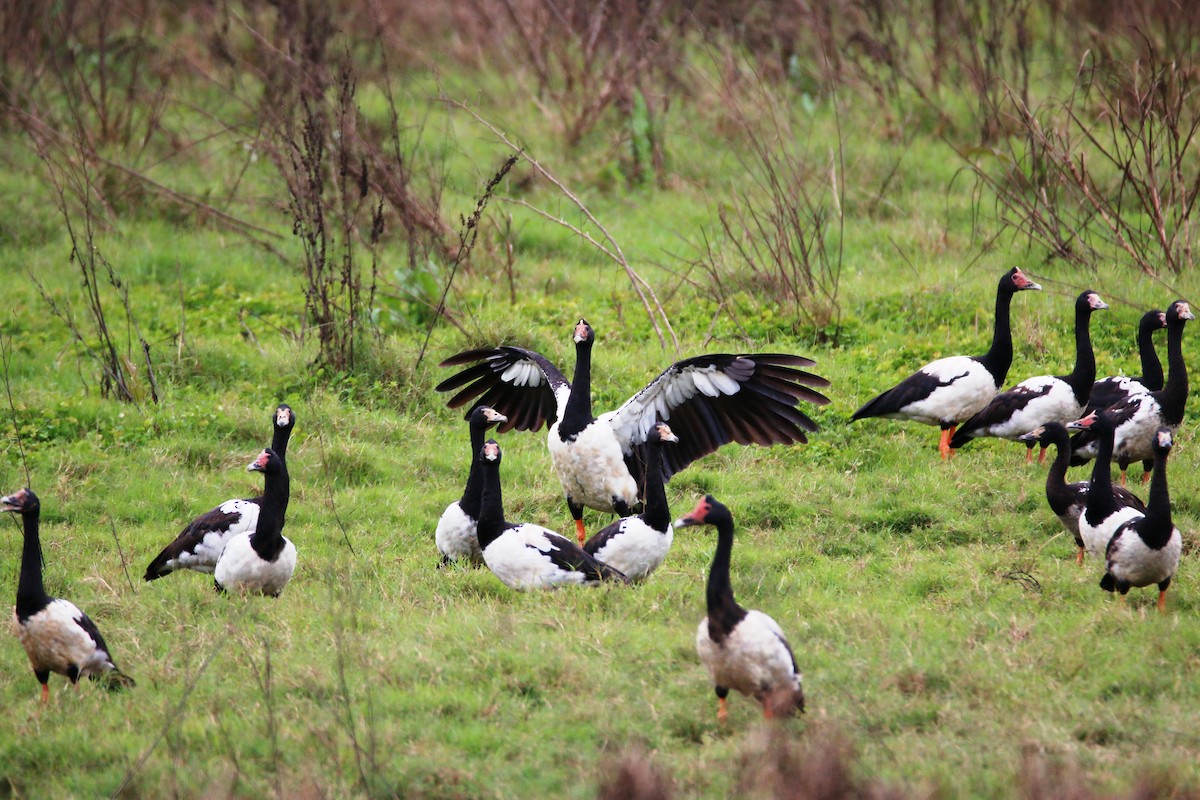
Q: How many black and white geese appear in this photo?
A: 15